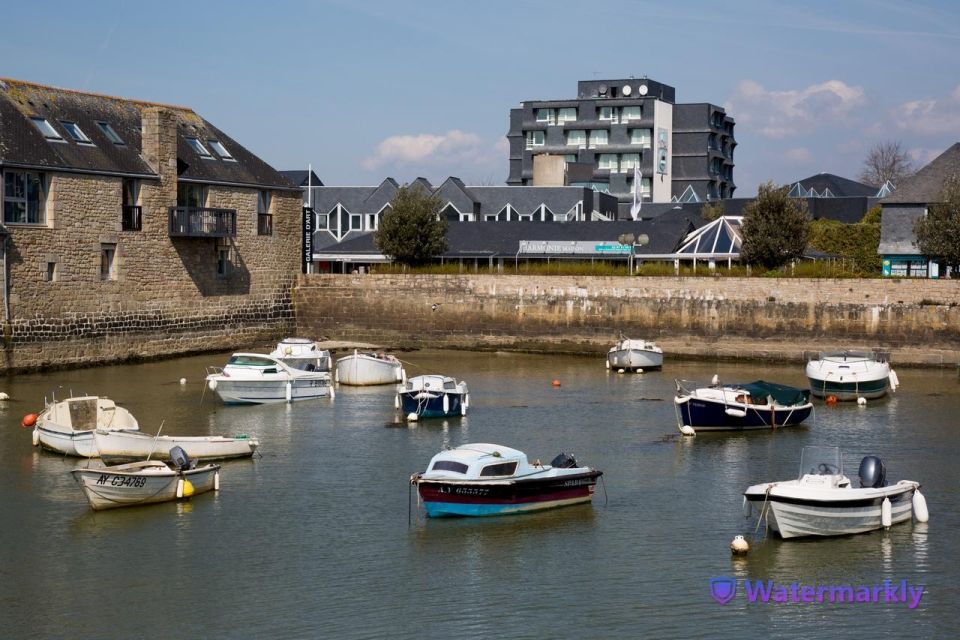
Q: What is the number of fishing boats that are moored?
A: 12